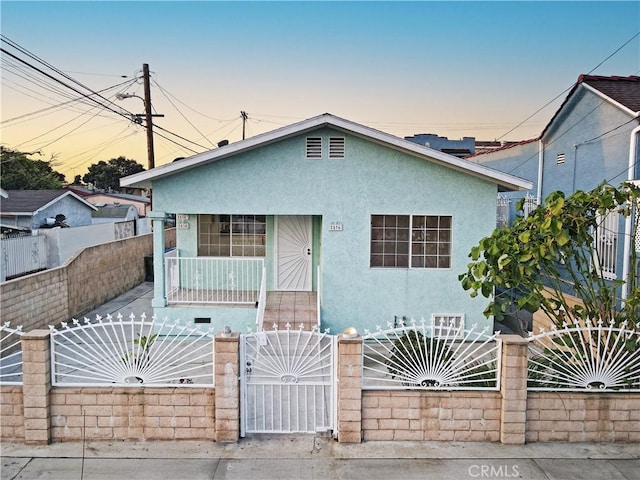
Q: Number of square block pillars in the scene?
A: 4